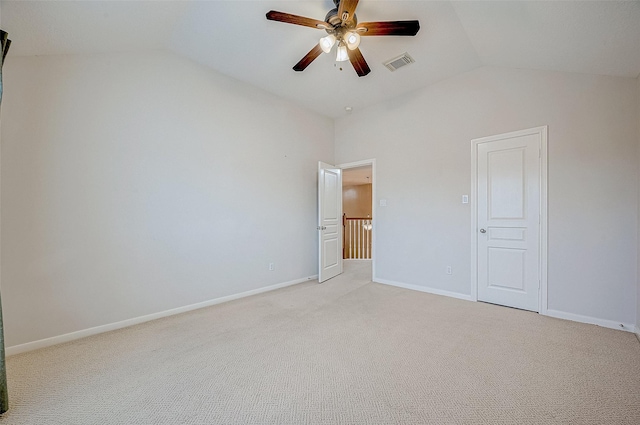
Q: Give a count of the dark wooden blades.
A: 5